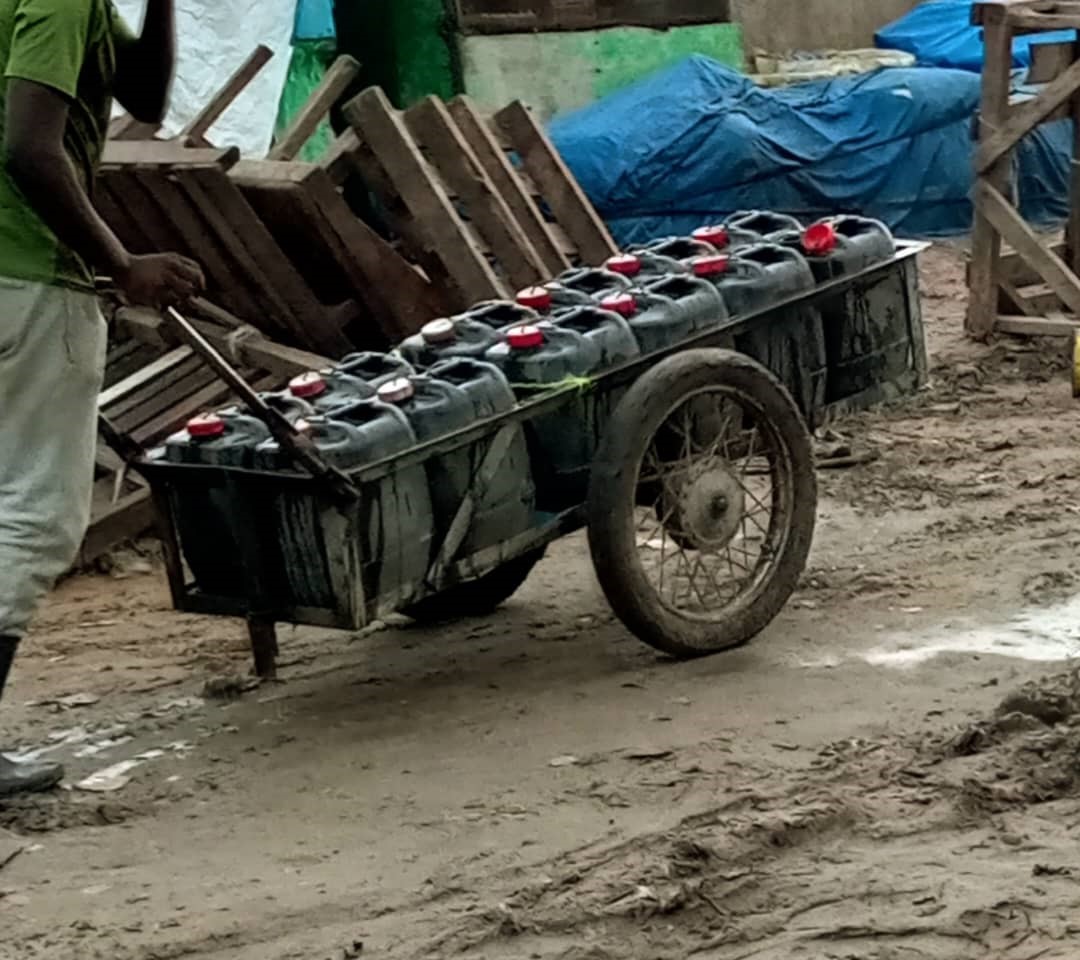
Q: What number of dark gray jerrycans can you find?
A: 12